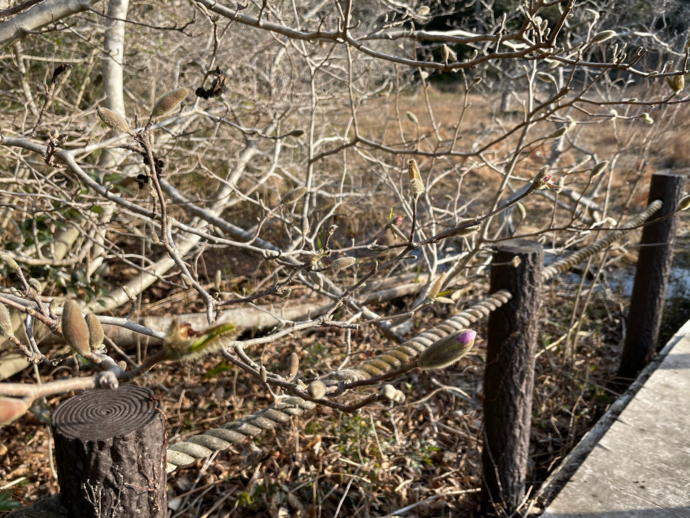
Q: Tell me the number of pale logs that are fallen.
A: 1